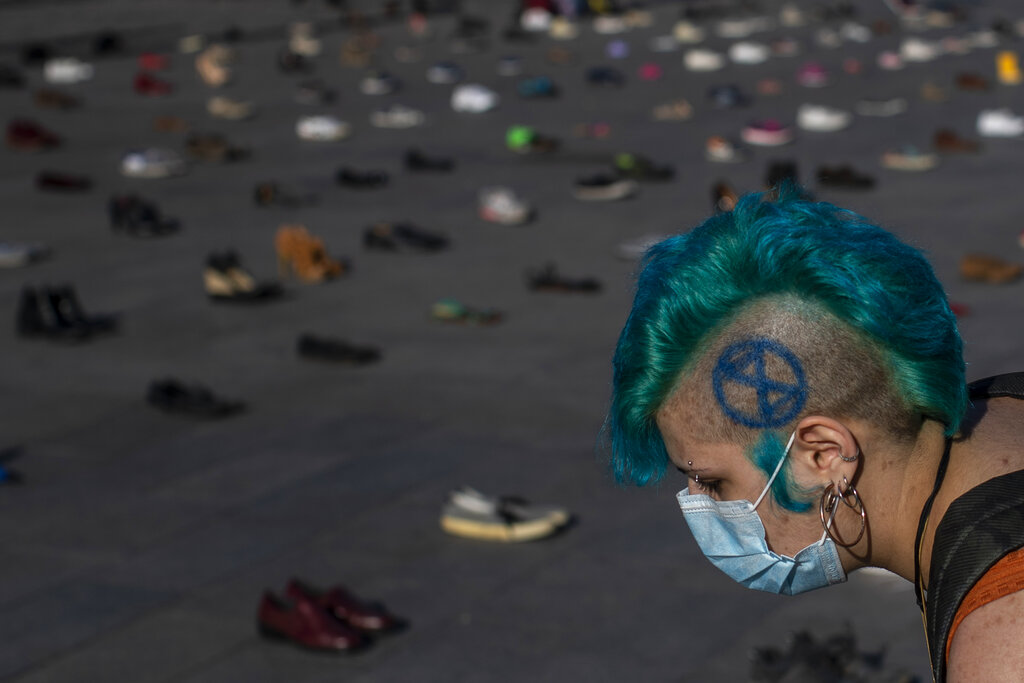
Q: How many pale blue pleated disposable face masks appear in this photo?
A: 1